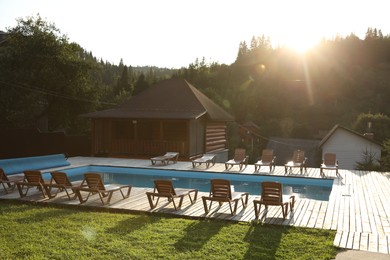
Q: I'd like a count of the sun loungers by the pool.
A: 13